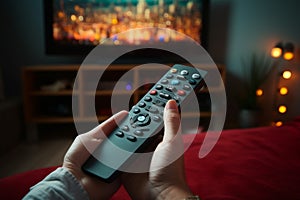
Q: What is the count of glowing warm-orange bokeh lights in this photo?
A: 7